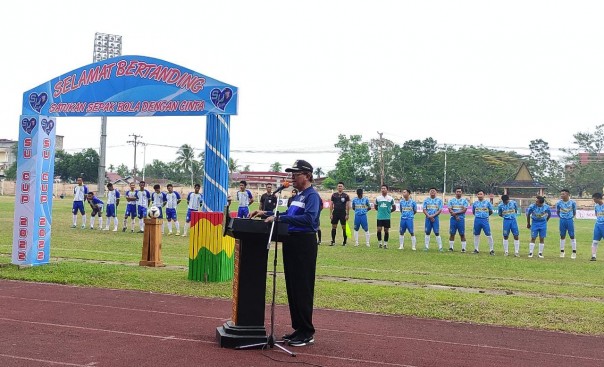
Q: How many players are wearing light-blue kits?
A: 9